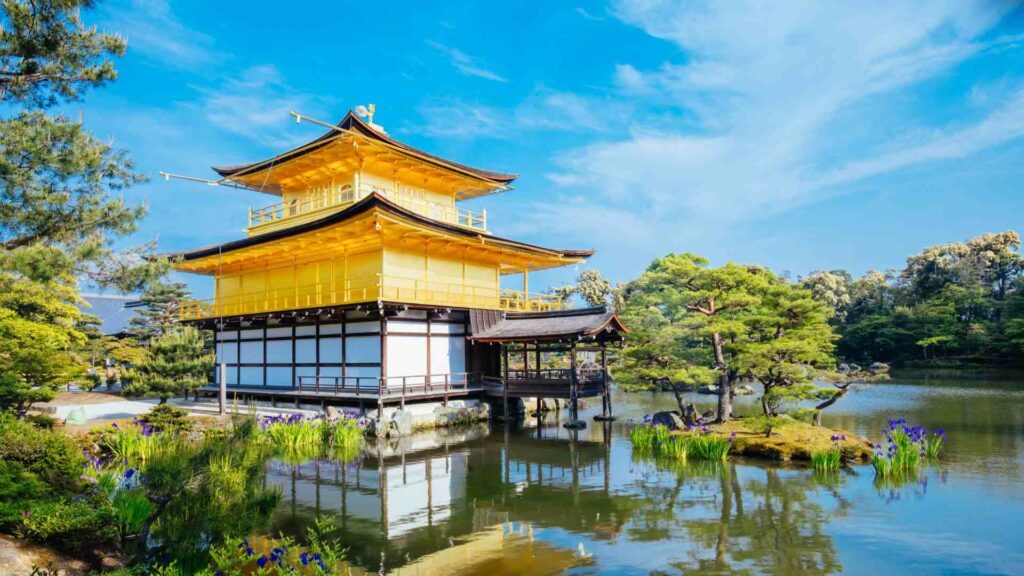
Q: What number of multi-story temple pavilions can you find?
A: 1